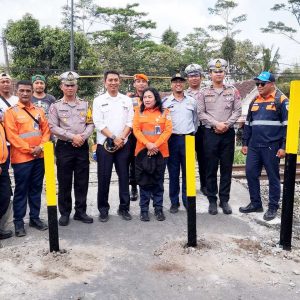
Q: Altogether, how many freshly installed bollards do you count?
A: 3